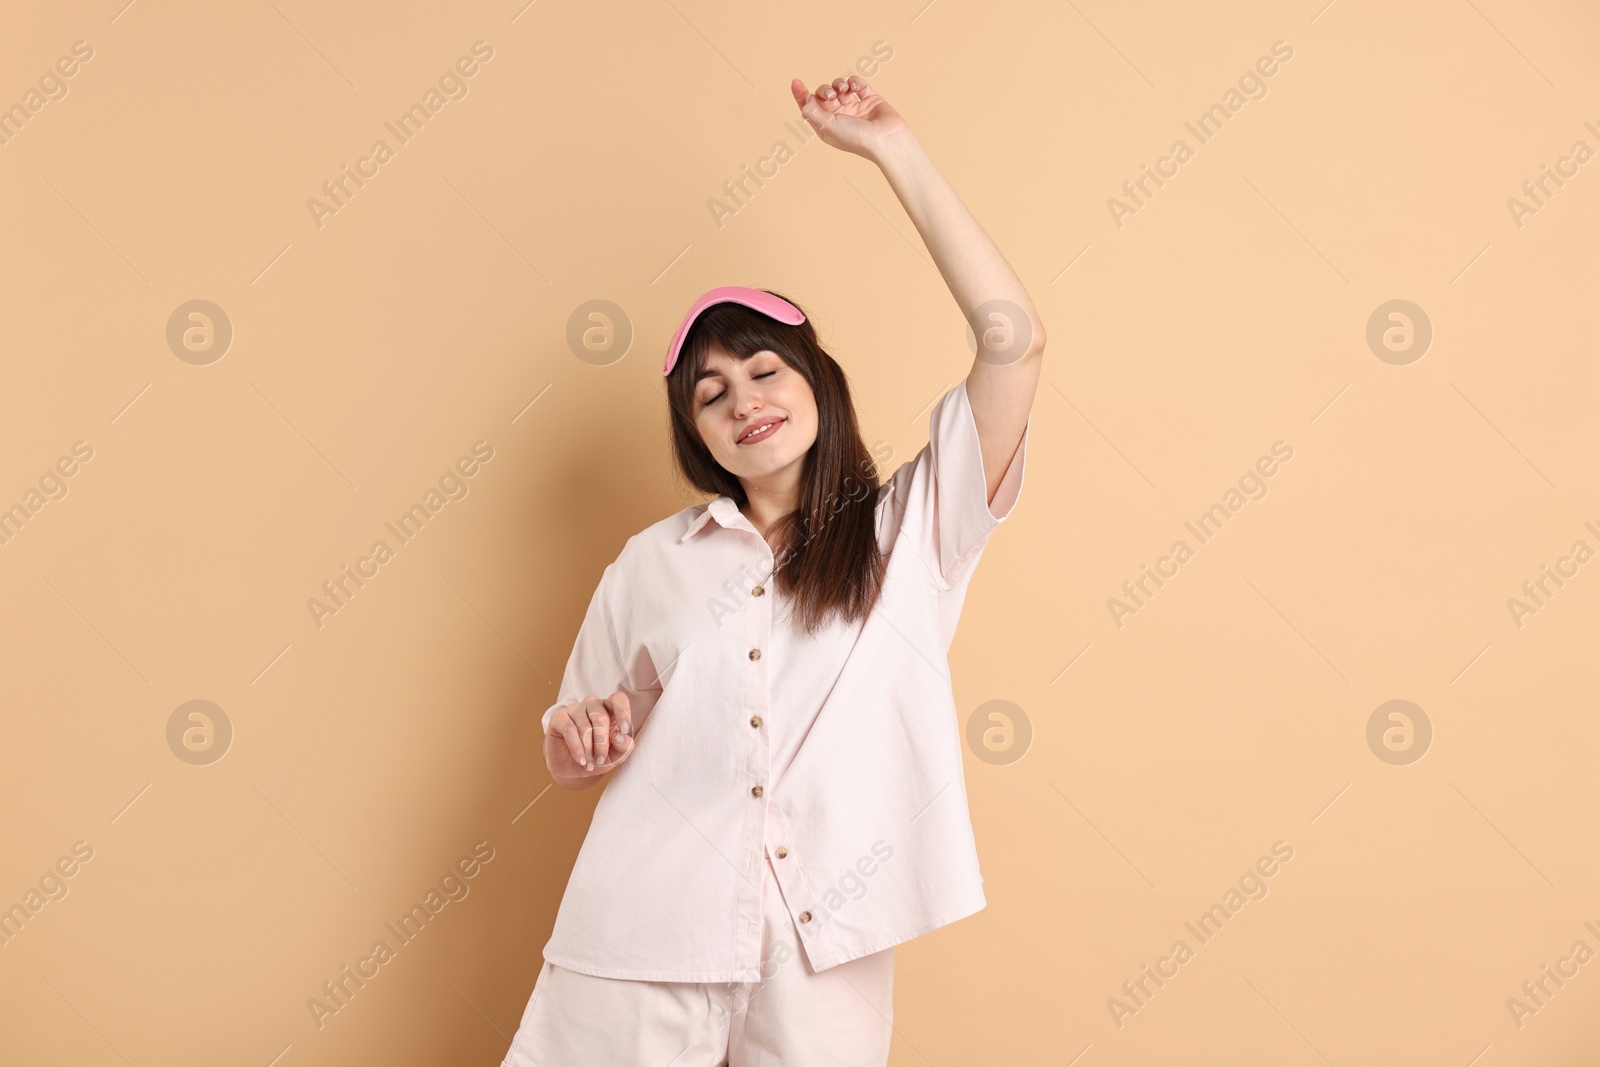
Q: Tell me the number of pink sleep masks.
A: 1